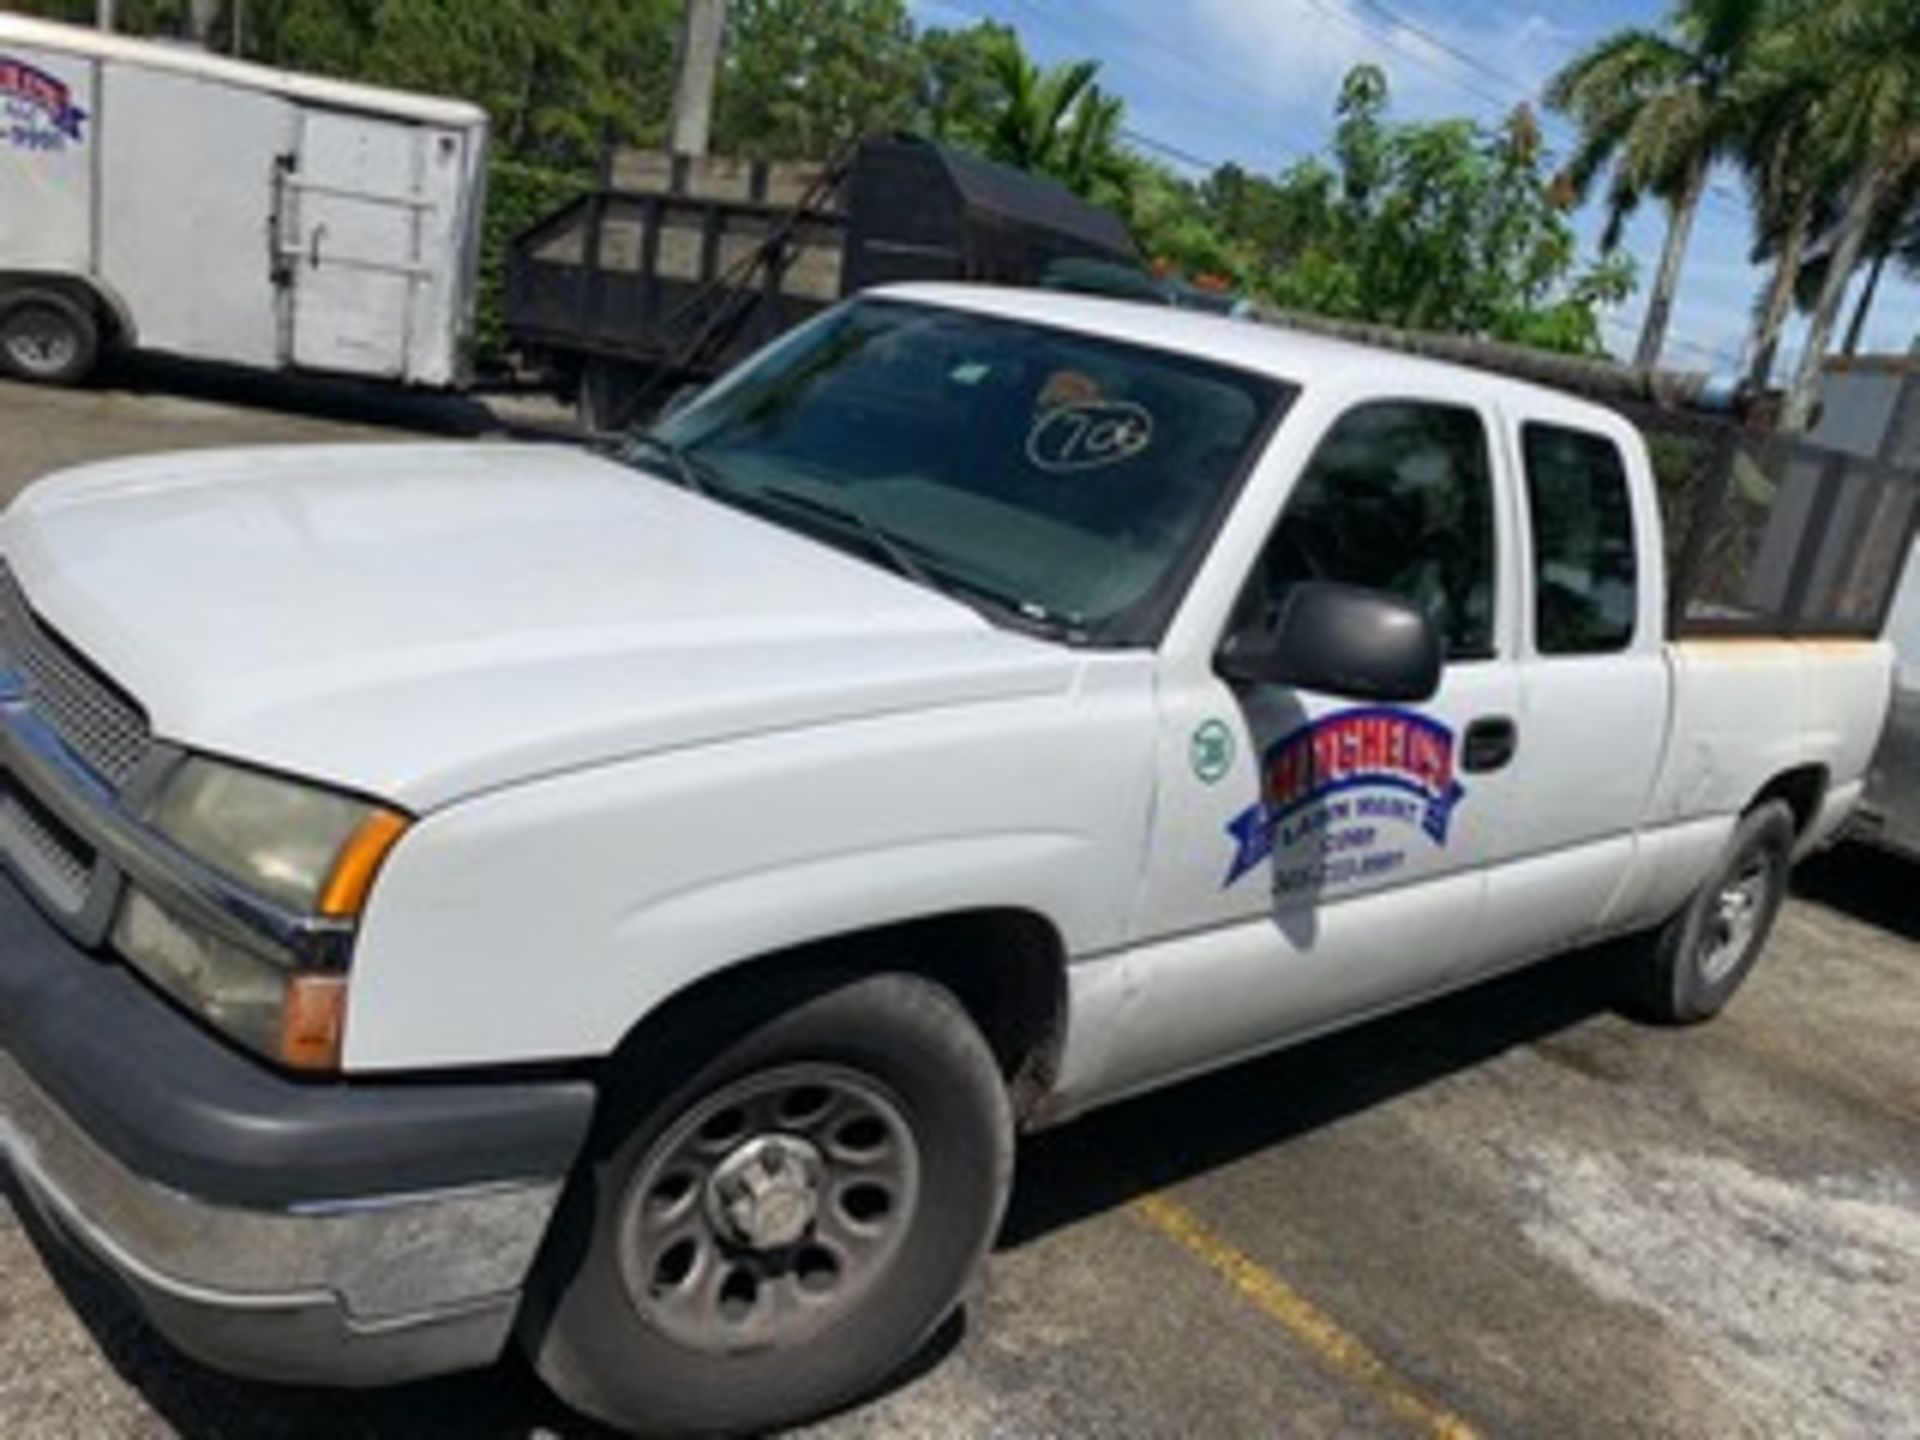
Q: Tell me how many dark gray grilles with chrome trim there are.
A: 1